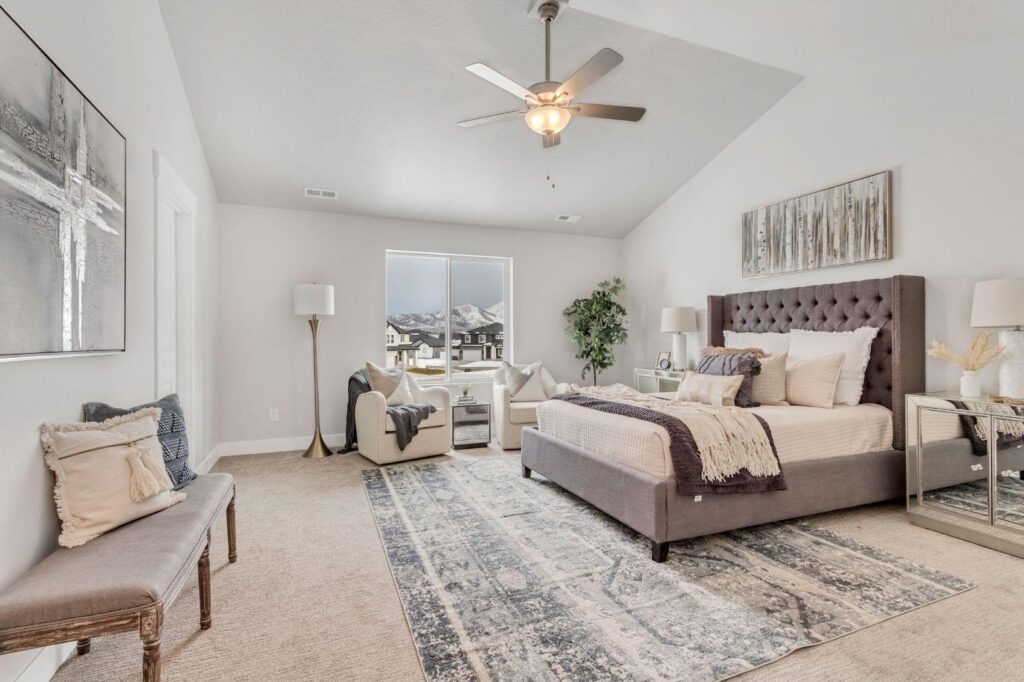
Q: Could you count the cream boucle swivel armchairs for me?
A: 2